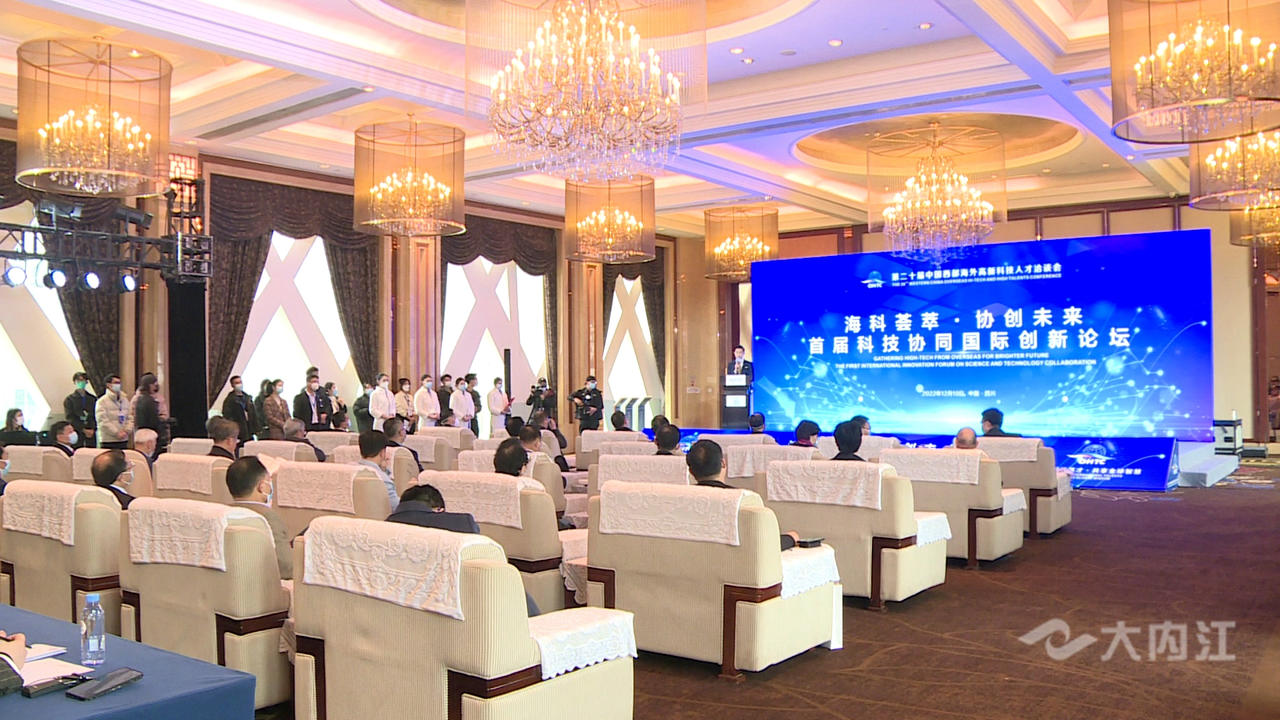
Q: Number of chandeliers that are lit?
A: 9